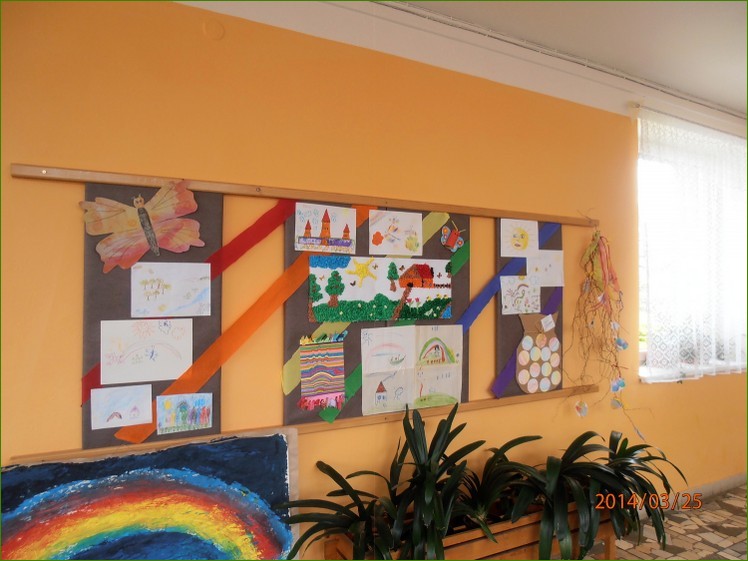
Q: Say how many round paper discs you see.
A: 13